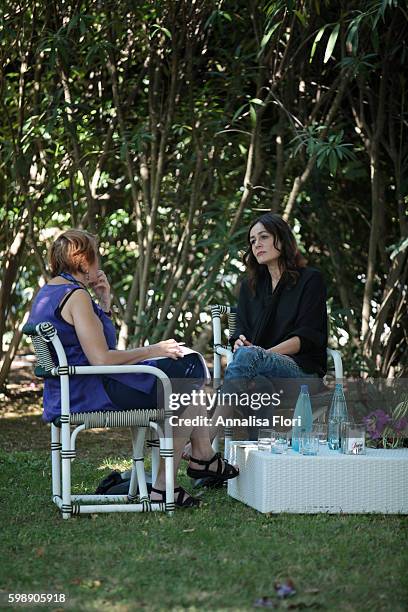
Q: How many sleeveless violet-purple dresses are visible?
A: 1